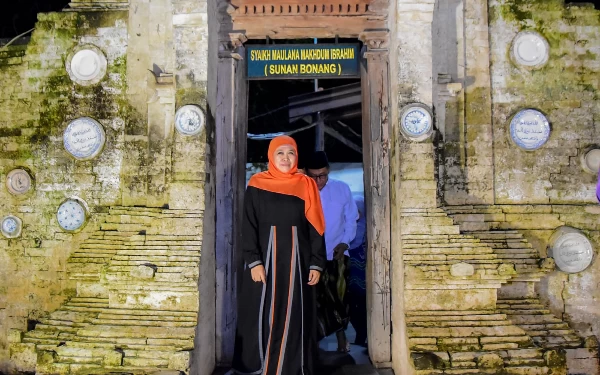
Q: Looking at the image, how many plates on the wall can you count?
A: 11